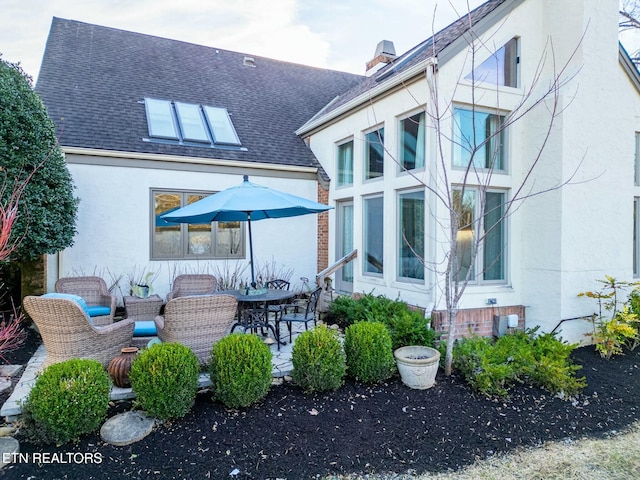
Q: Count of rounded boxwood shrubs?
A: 5